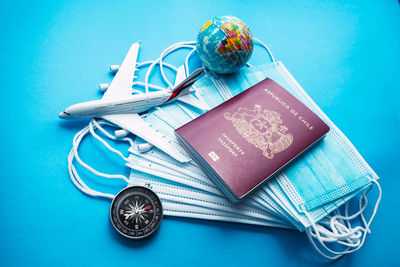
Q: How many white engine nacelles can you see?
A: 4